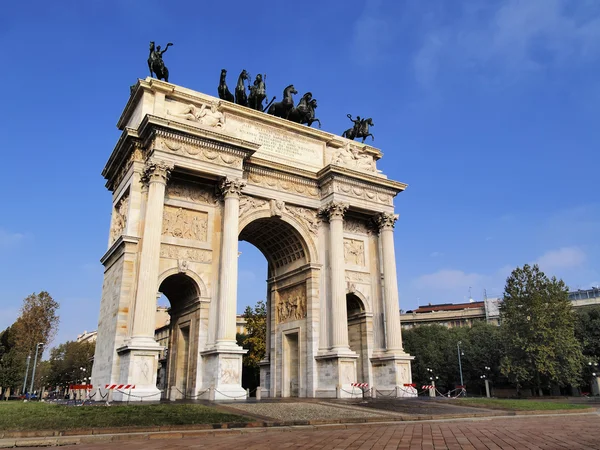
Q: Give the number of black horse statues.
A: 8